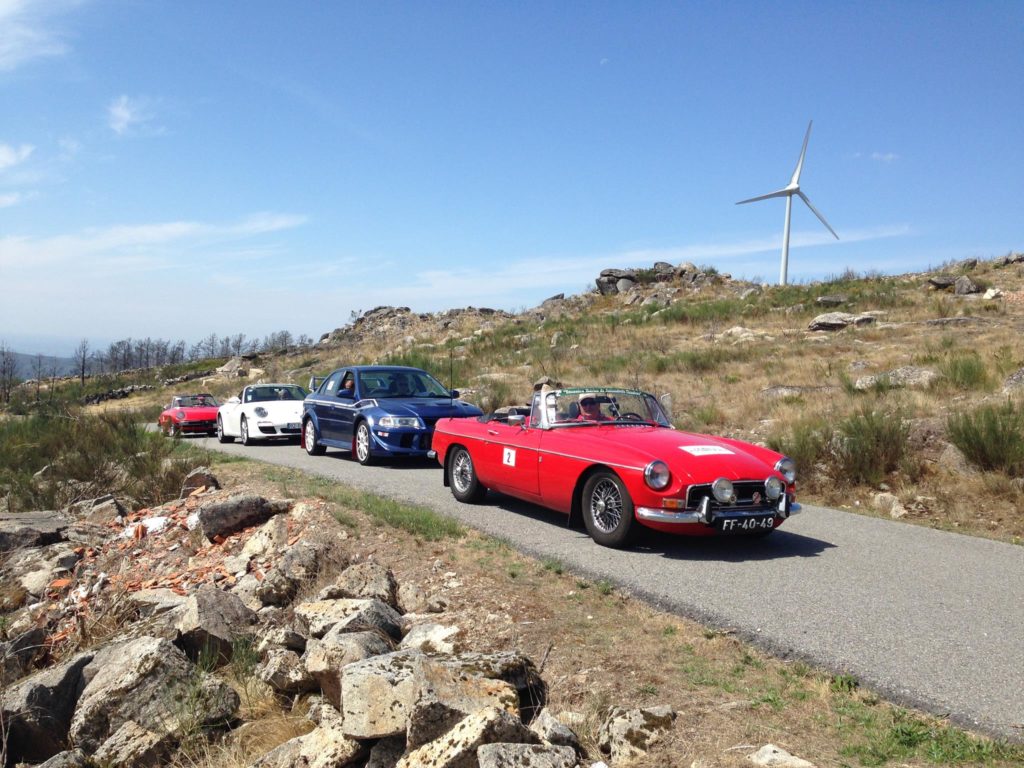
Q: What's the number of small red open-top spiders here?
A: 2